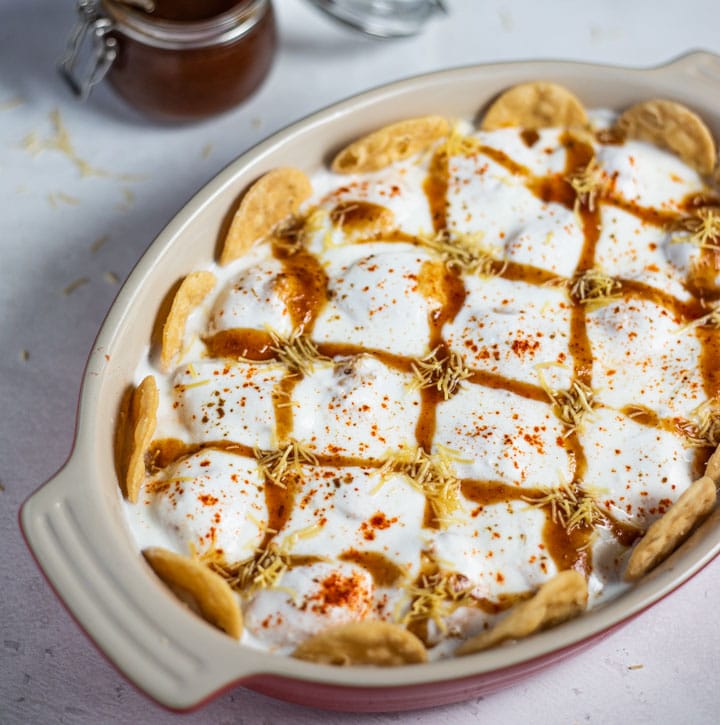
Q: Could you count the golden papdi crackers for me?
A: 11